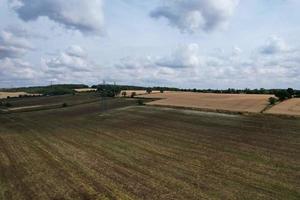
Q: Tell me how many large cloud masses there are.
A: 2